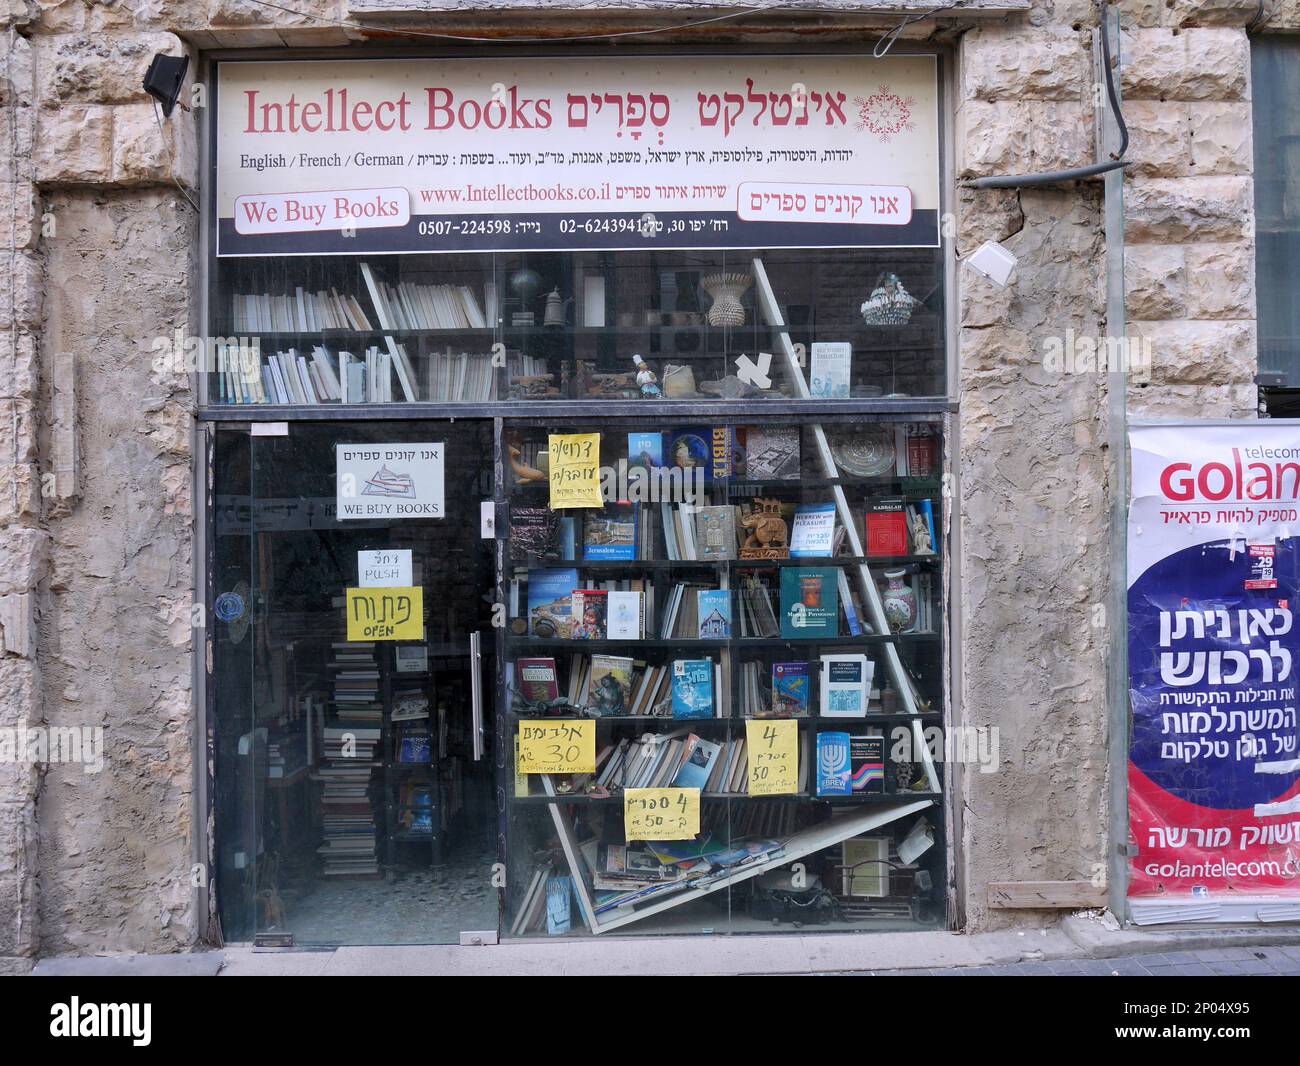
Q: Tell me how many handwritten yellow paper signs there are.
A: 5